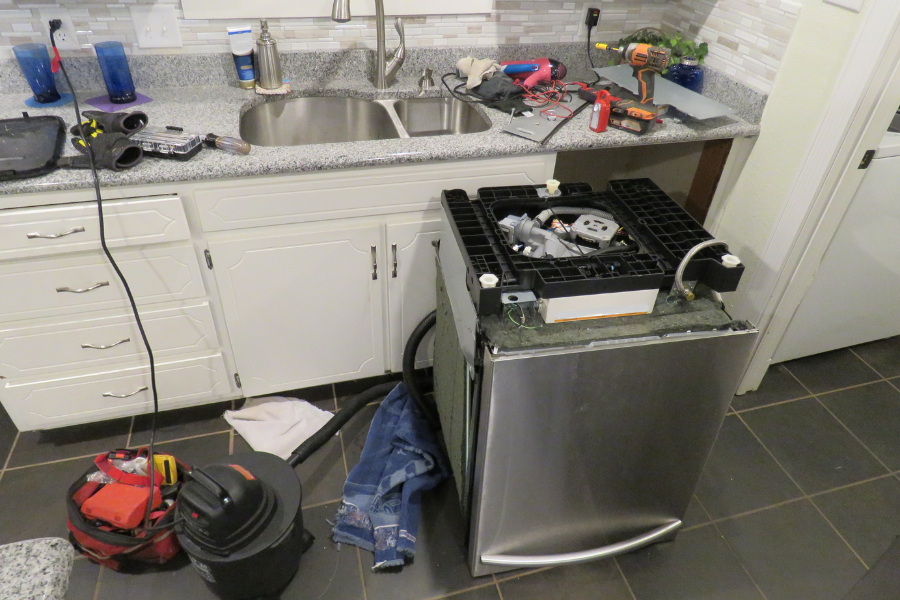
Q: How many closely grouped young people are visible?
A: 0